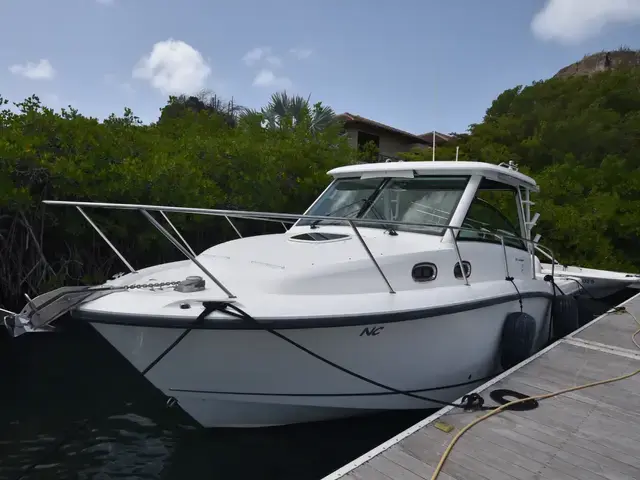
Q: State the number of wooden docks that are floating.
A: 1